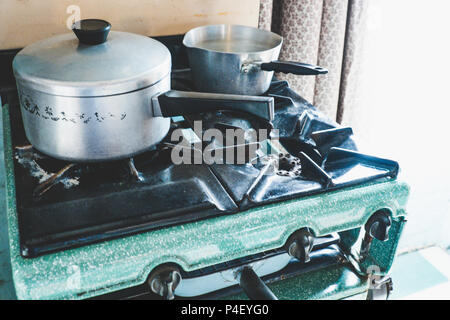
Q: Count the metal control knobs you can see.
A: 3